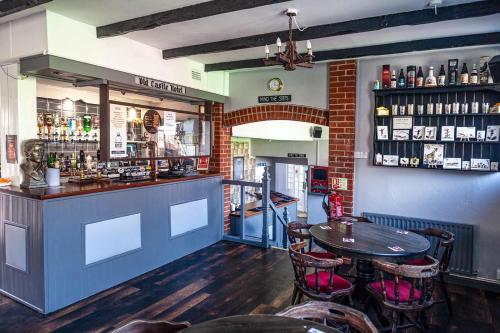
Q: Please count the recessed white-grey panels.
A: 3